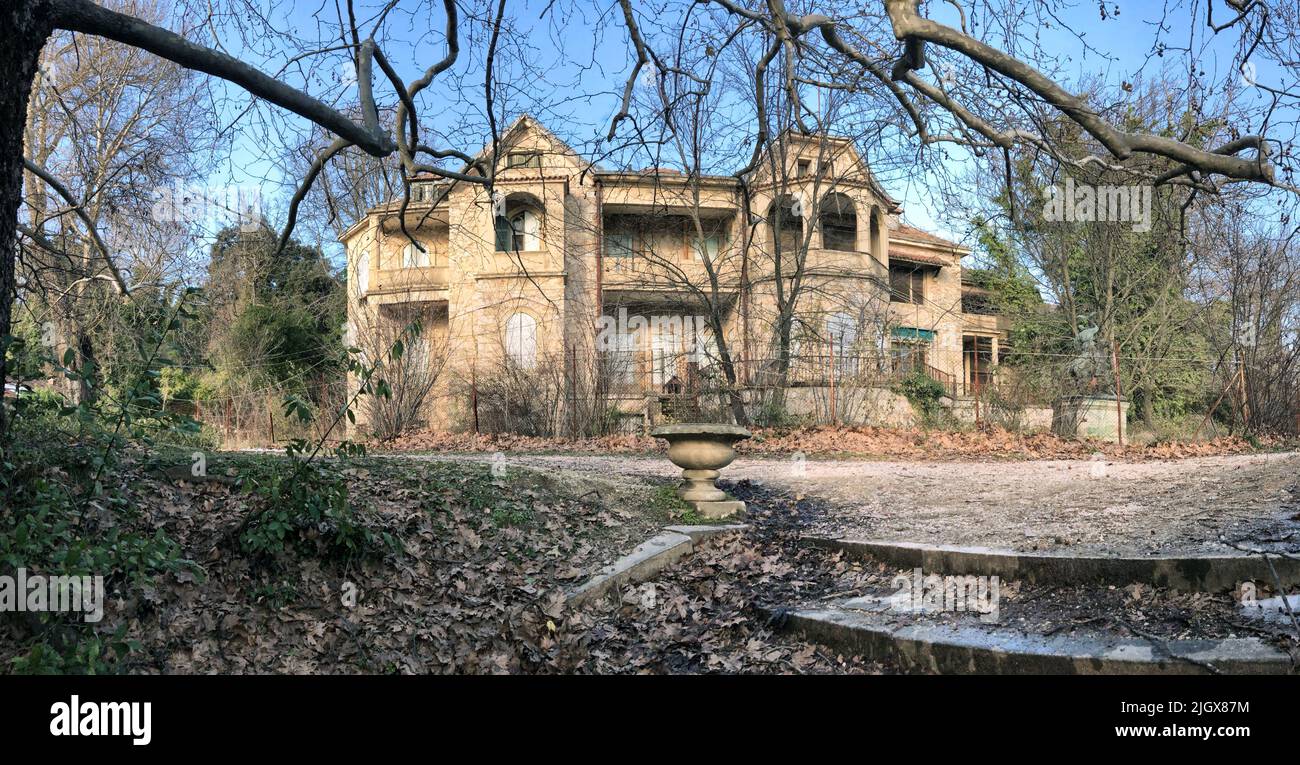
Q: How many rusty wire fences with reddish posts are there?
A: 1